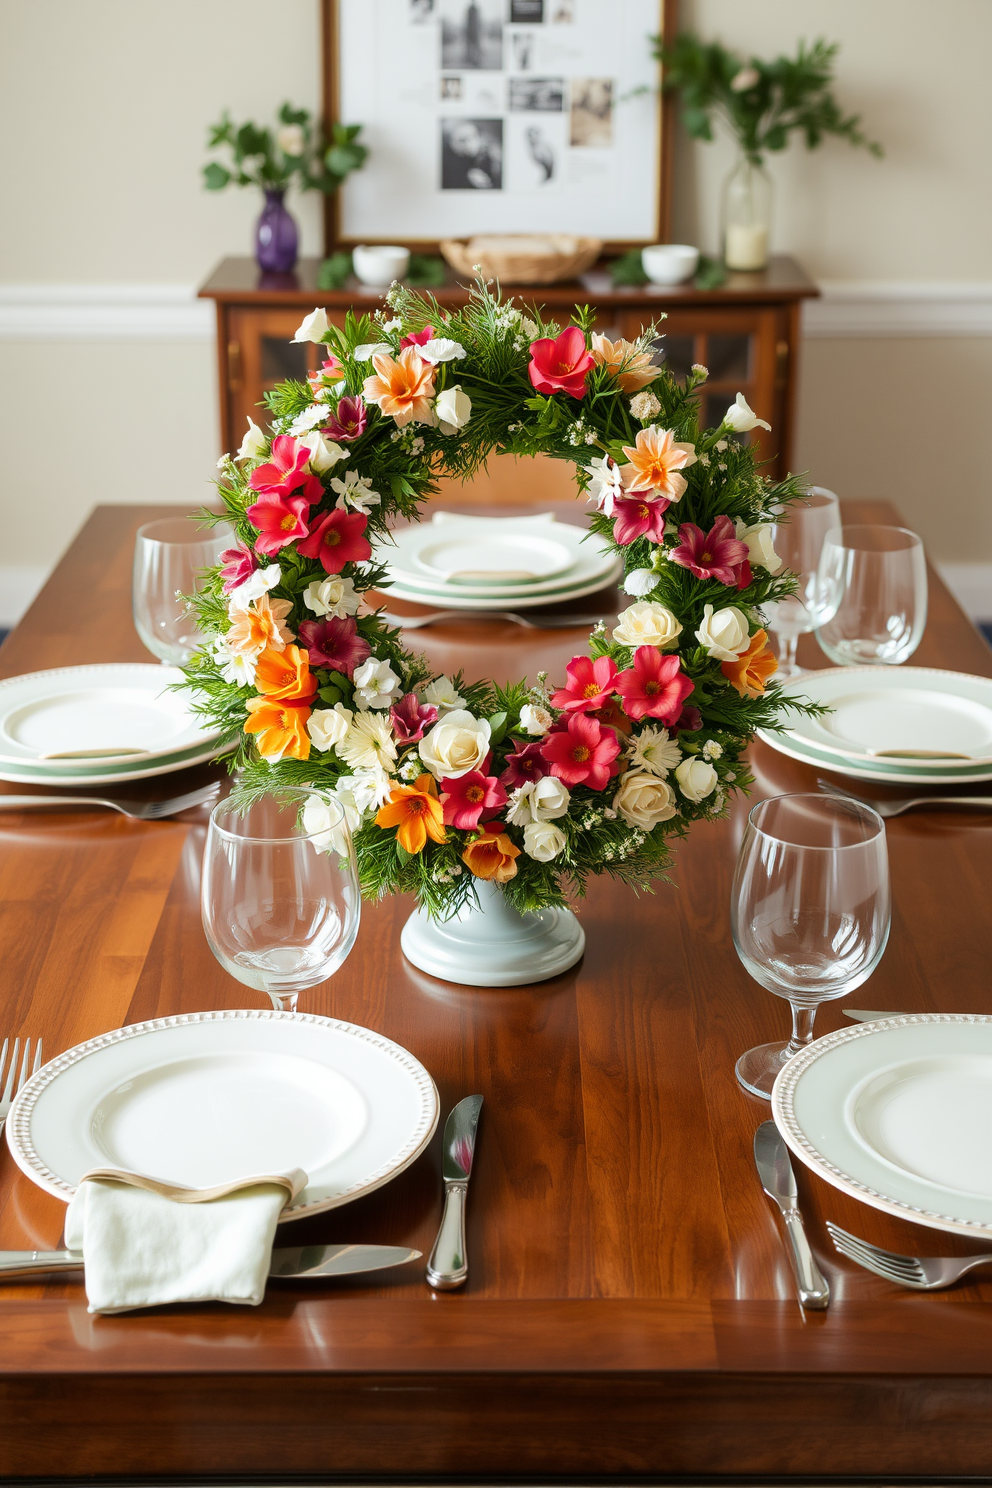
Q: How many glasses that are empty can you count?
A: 5